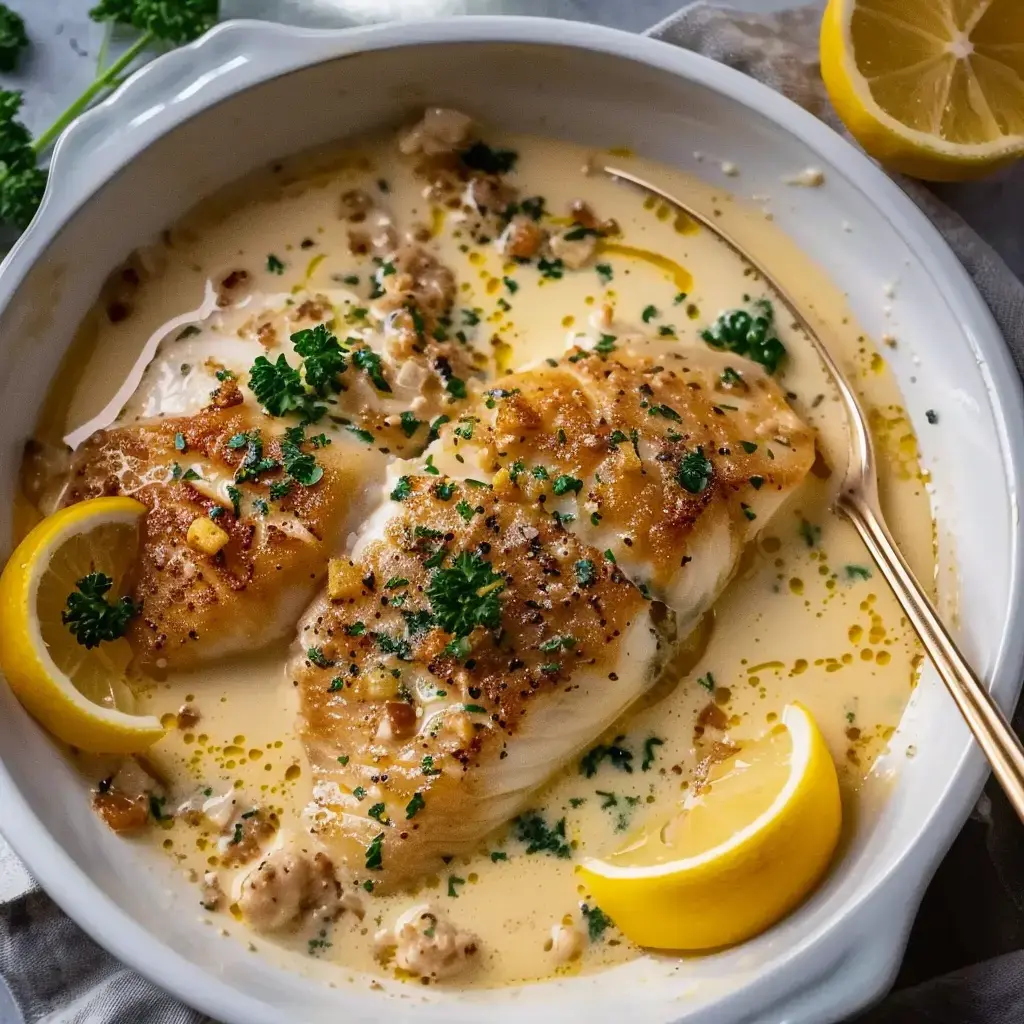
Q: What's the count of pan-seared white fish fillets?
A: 3